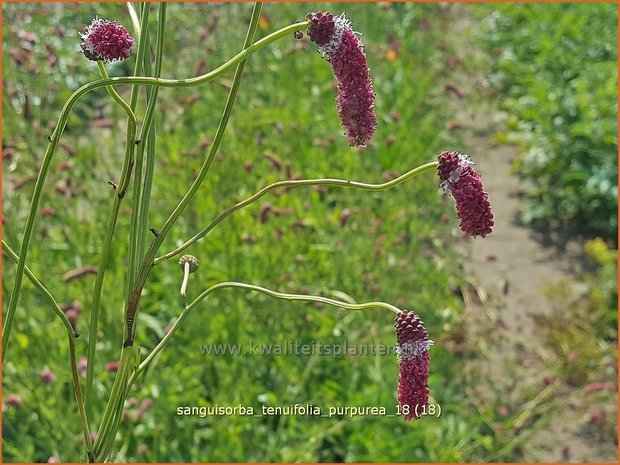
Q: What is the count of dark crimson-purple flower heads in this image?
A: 4